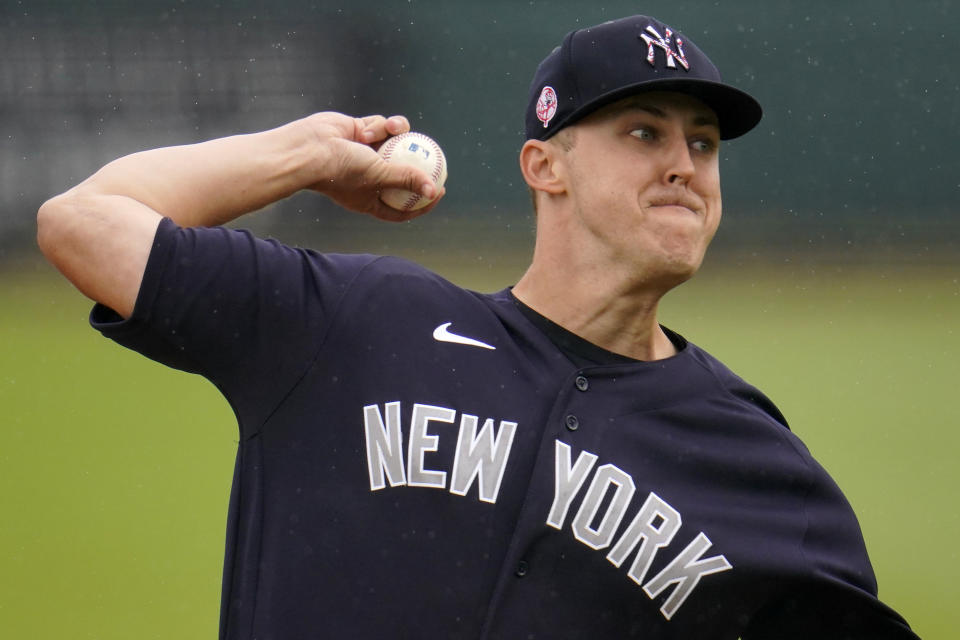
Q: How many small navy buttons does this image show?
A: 3